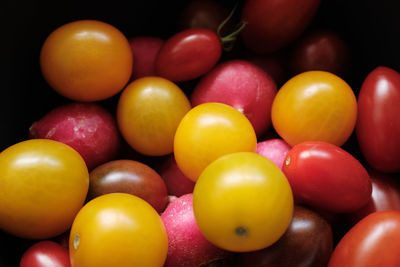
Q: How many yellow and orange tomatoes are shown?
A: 7